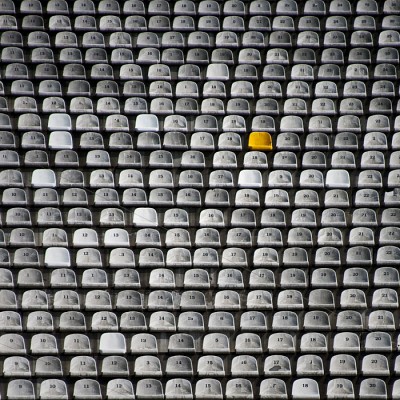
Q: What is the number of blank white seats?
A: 10